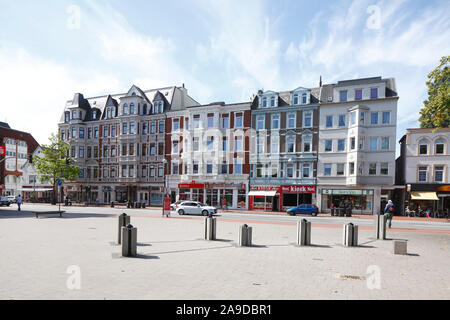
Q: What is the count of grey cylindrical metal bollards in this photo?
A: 7